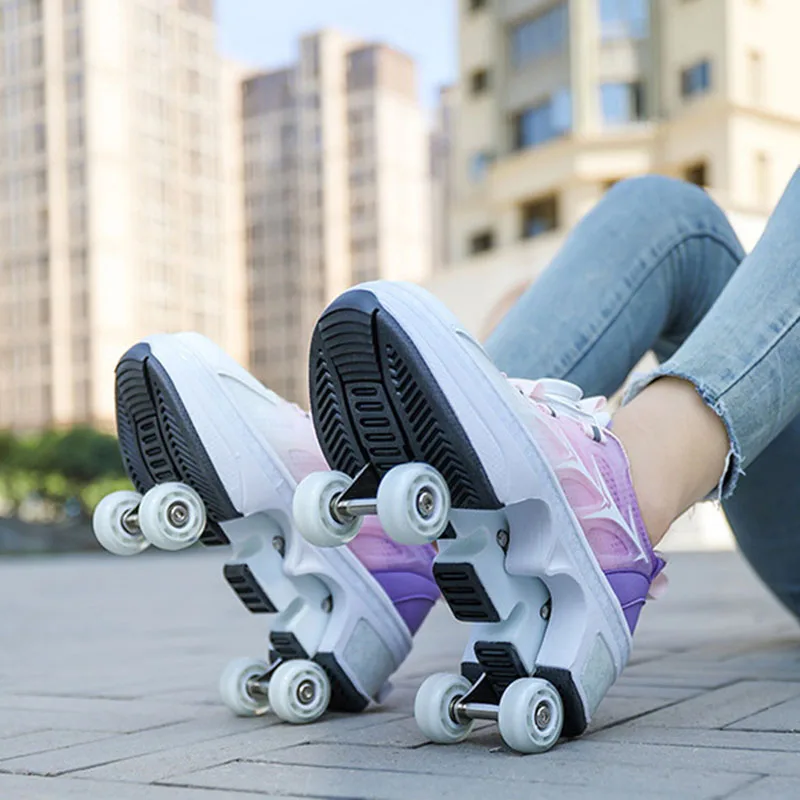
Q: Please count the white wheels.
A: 8